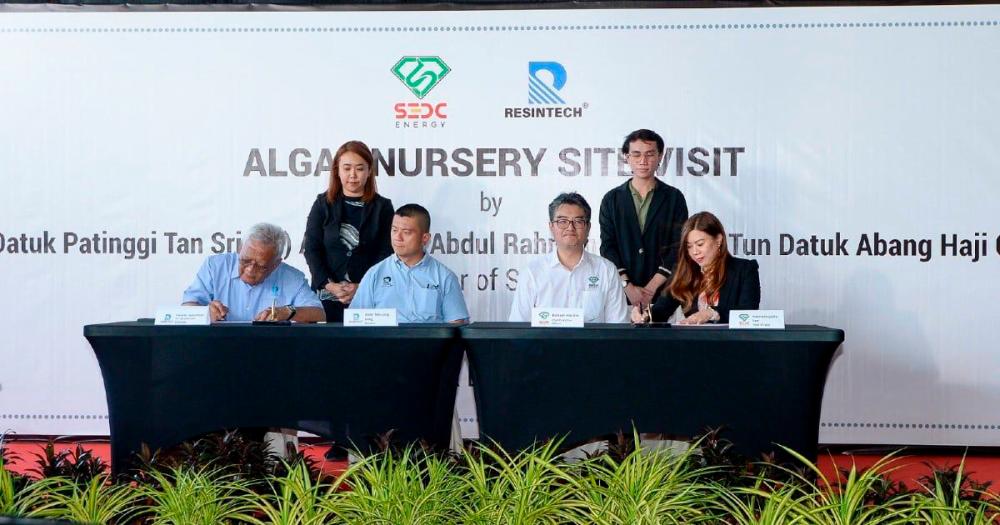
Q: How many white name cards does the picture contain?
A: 4